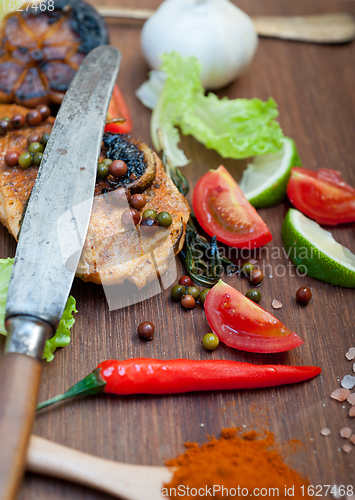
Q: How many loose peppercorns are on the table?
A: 11